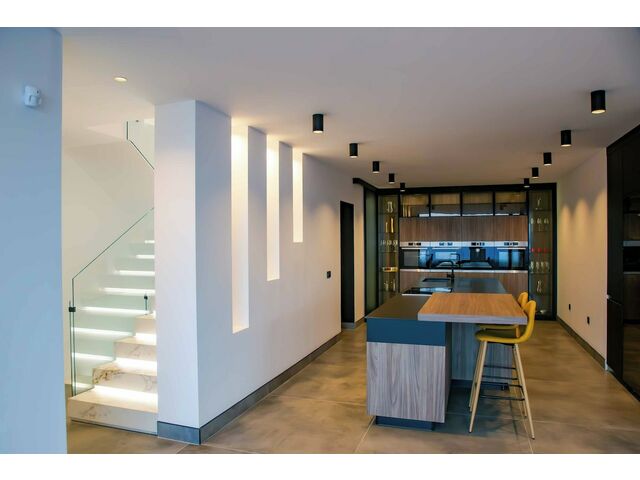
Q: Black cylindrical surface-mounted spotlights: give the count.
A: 10